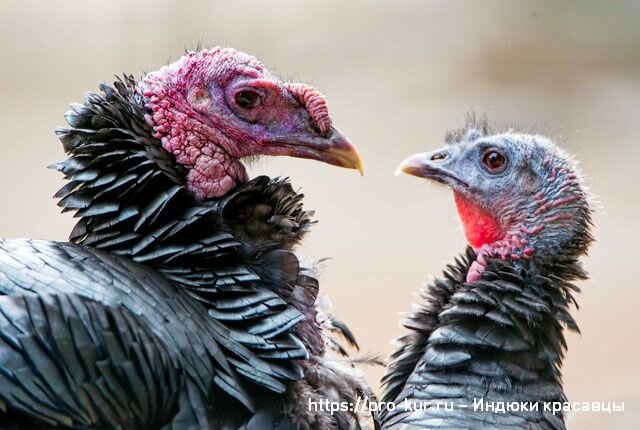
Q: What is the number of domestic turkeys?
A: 2